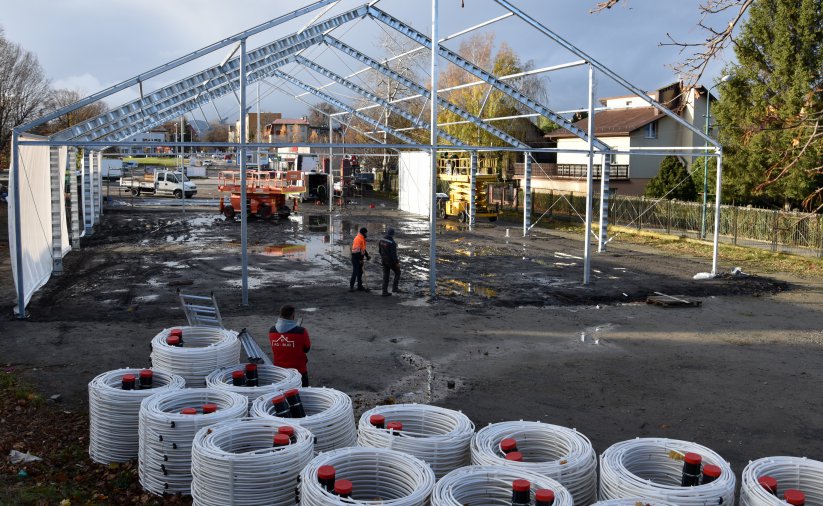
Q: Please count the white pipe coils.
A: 13